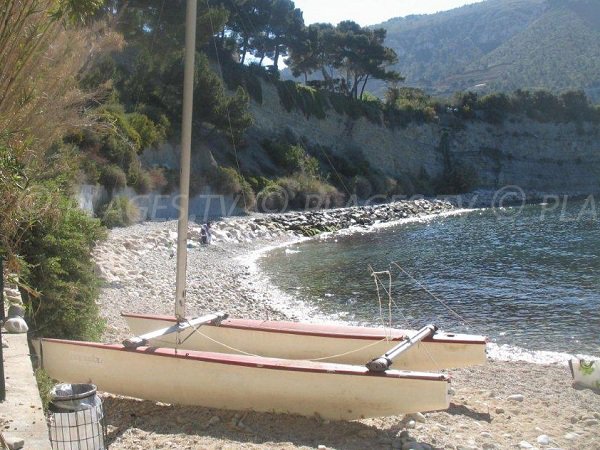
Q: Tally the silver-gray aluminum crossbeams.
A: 2